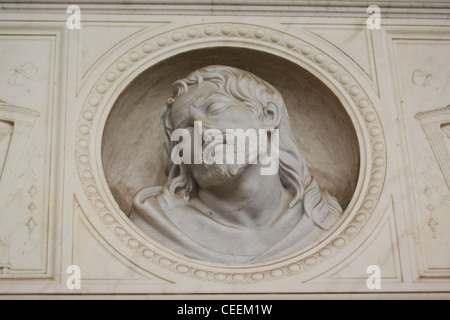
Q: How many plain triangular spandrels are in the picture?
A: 4